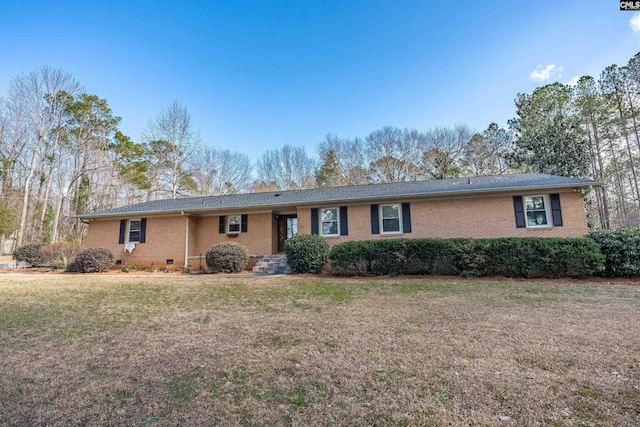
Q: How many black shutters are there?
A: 10